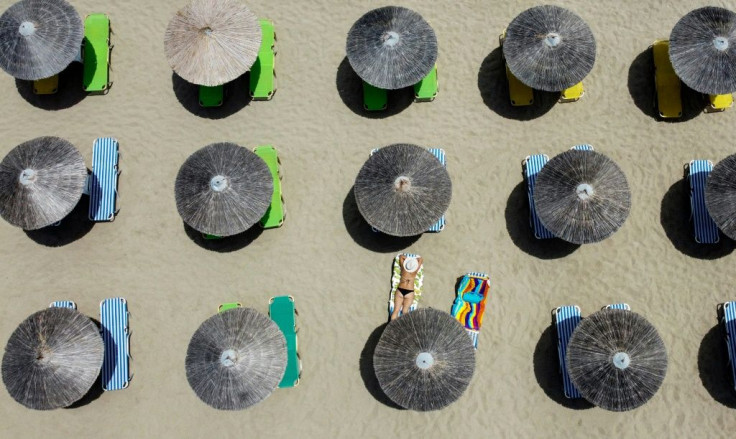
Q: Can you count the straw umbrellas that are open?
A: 14